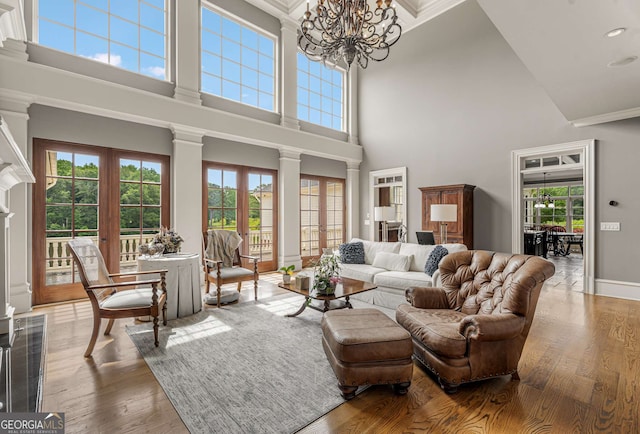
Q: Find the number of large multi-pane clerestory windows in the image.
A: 3